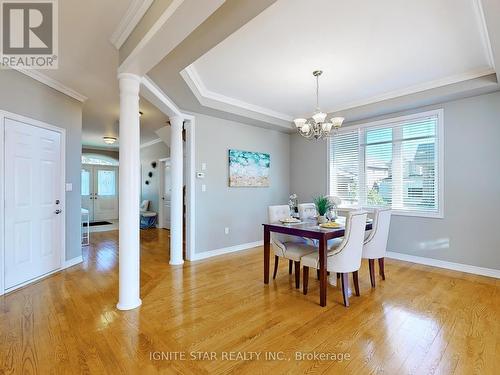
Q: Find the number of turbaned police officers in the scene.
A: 0